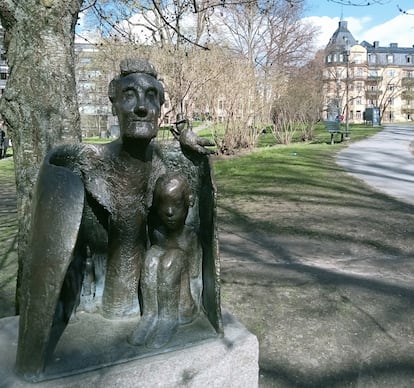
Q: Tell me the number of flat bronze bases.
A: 1